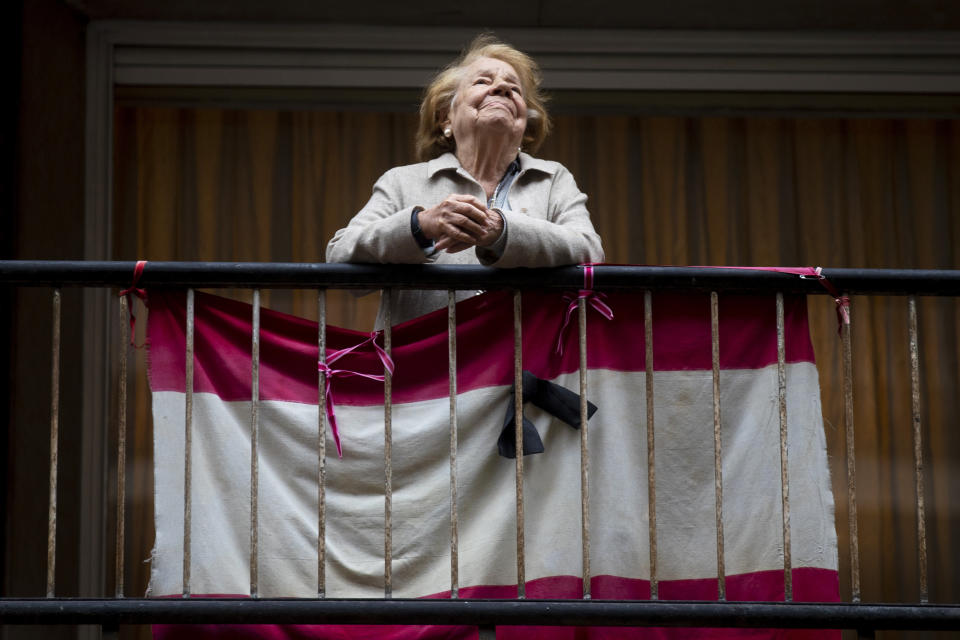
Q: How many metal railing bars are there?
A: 14